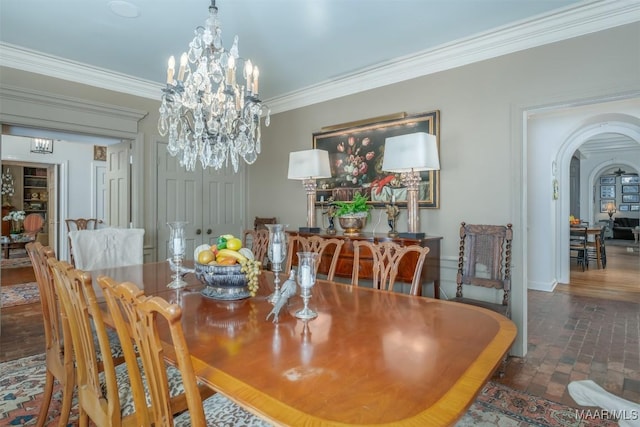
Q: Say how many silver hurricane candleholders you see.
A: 3